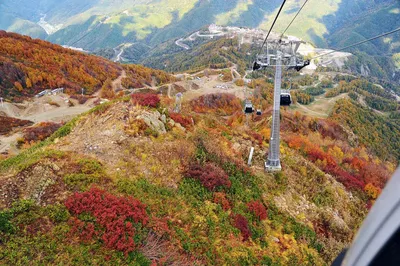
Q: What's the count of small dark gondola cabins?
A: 3